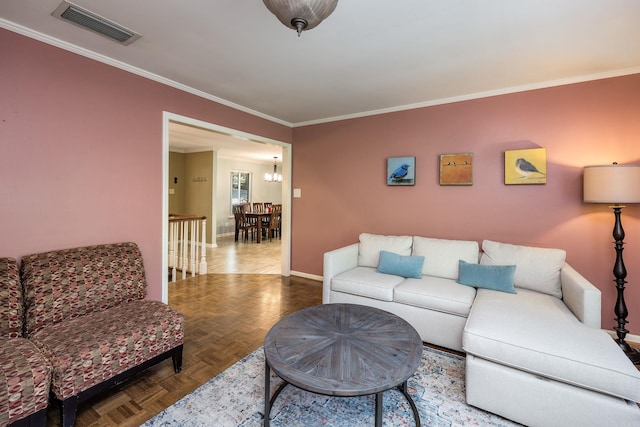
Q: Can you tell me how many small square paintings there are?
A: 3